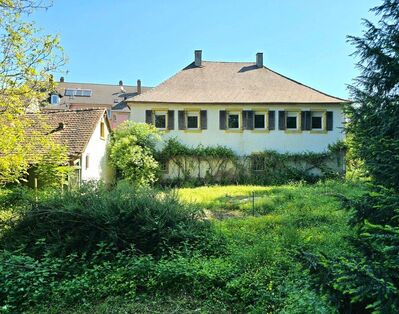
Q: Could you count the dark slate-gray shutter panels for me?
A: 12